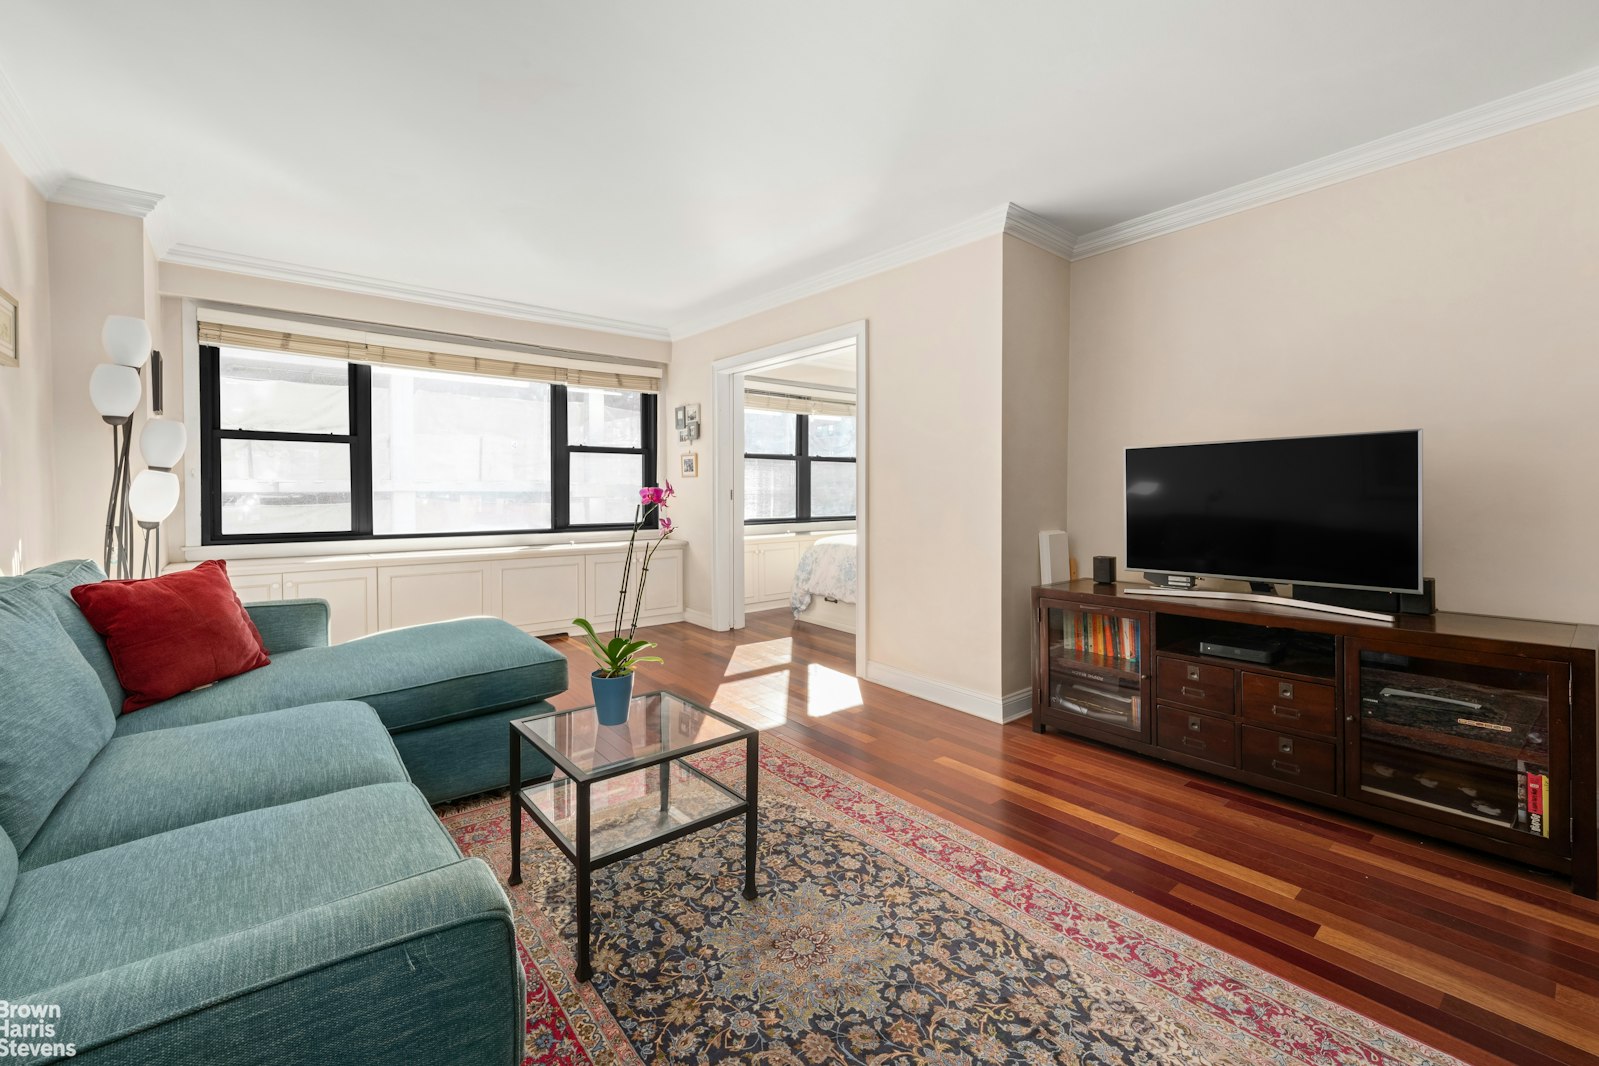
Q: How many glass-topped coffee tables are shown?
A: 1